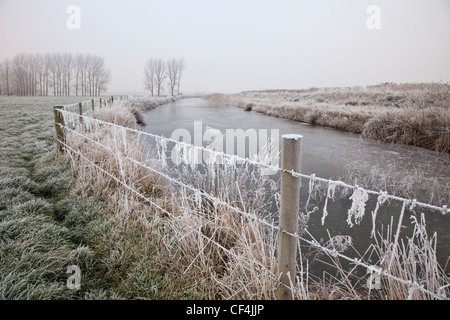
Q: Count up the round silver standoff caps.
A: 0